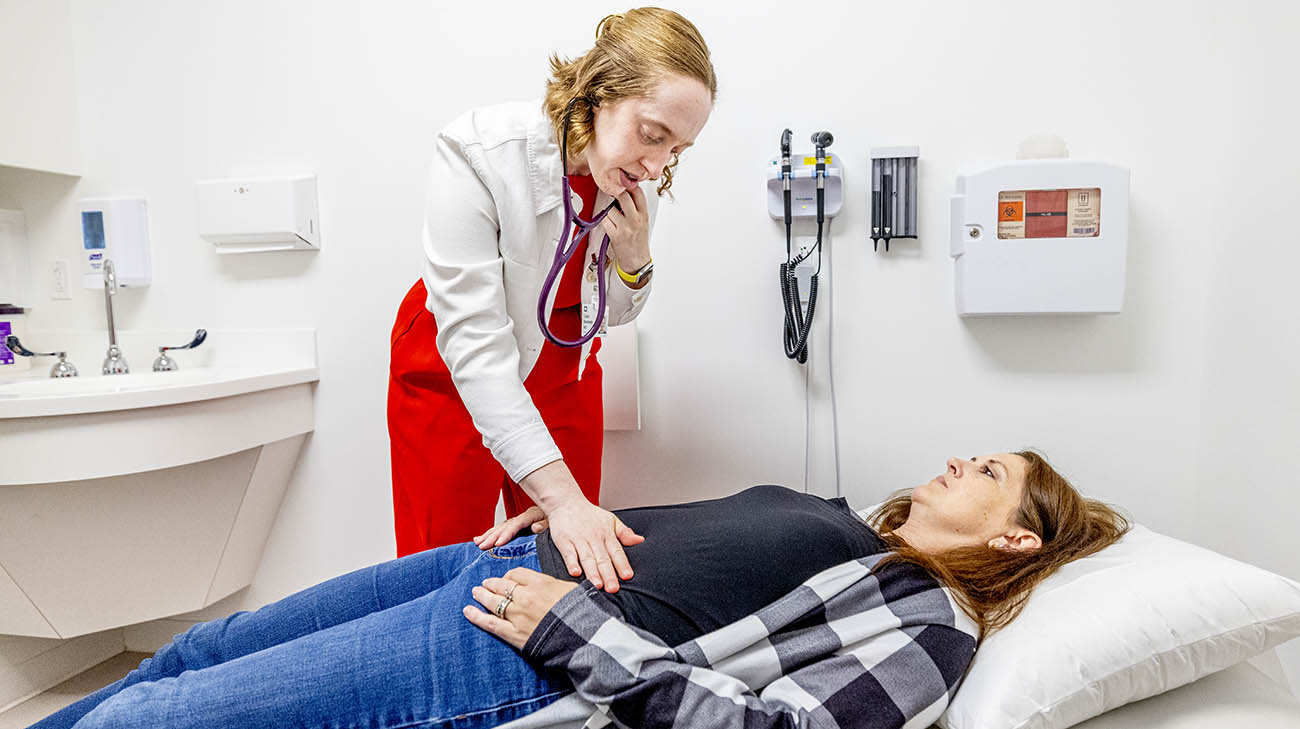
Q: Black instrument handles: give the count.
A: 2